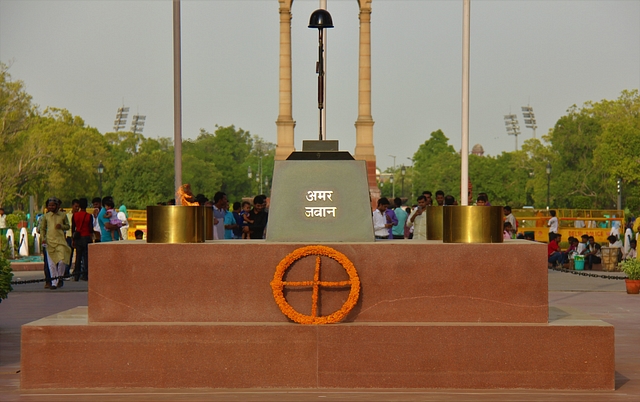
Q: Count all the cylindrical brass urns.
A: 4